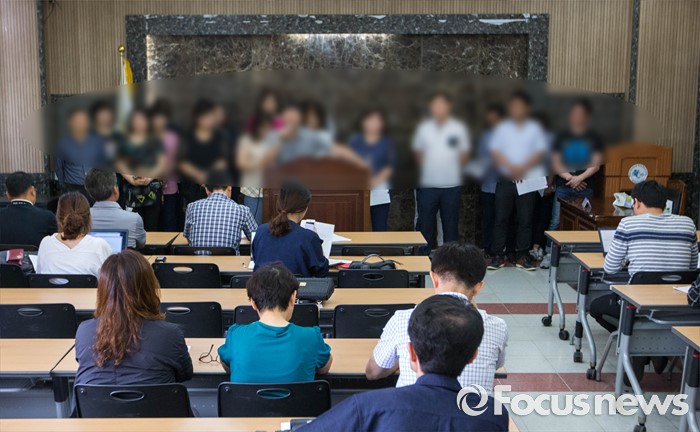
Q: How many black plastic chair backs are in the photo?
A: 15